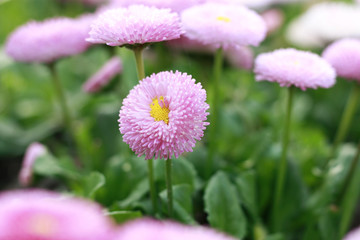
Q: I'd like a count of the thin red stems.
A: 0